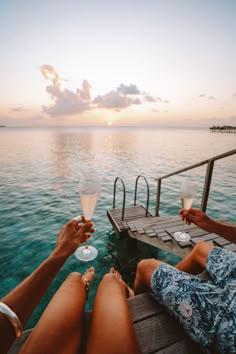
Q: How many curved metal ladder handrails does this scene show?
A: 2